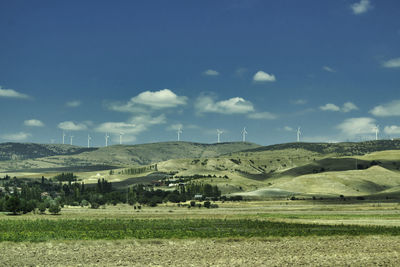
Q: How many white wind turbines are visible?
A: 10